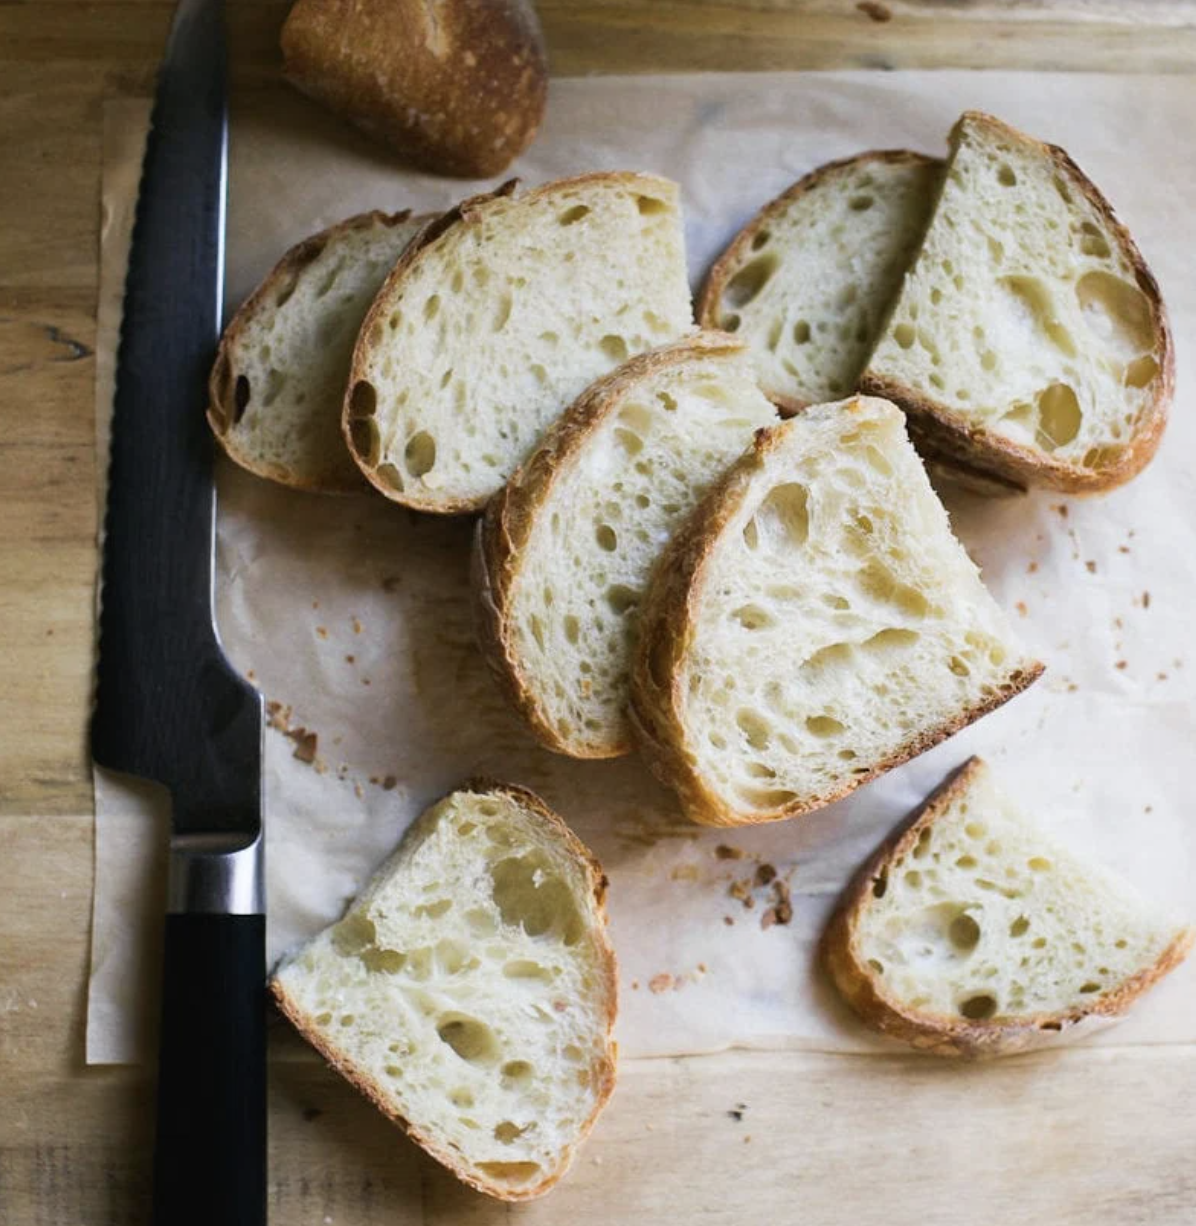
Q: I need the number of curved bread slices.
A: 8